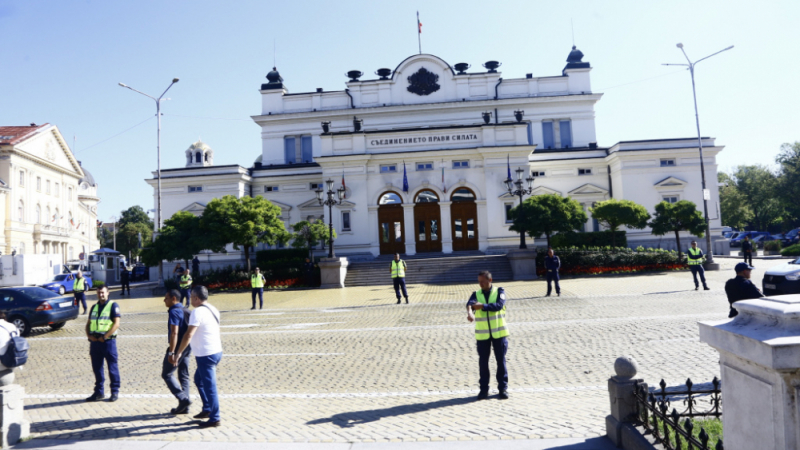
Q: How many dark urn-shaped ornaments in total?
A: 8